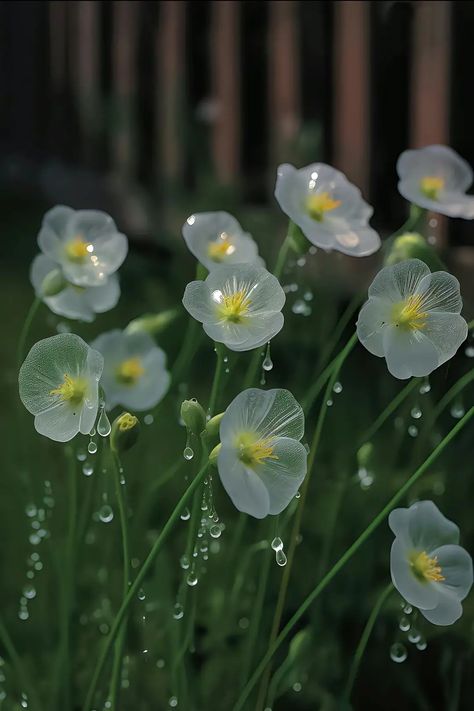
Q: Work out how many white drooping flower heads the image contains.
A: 11